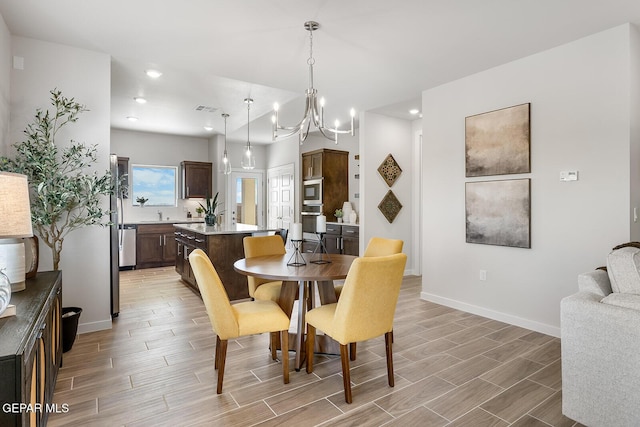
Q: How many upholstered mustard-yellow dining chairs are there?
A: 4